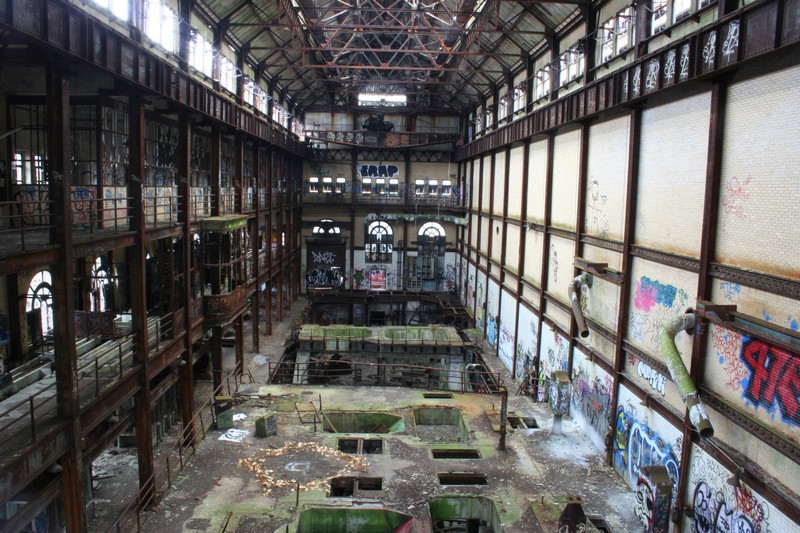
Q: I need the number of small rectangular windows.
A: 9